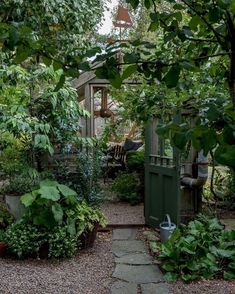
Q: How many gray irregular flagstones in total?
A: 6